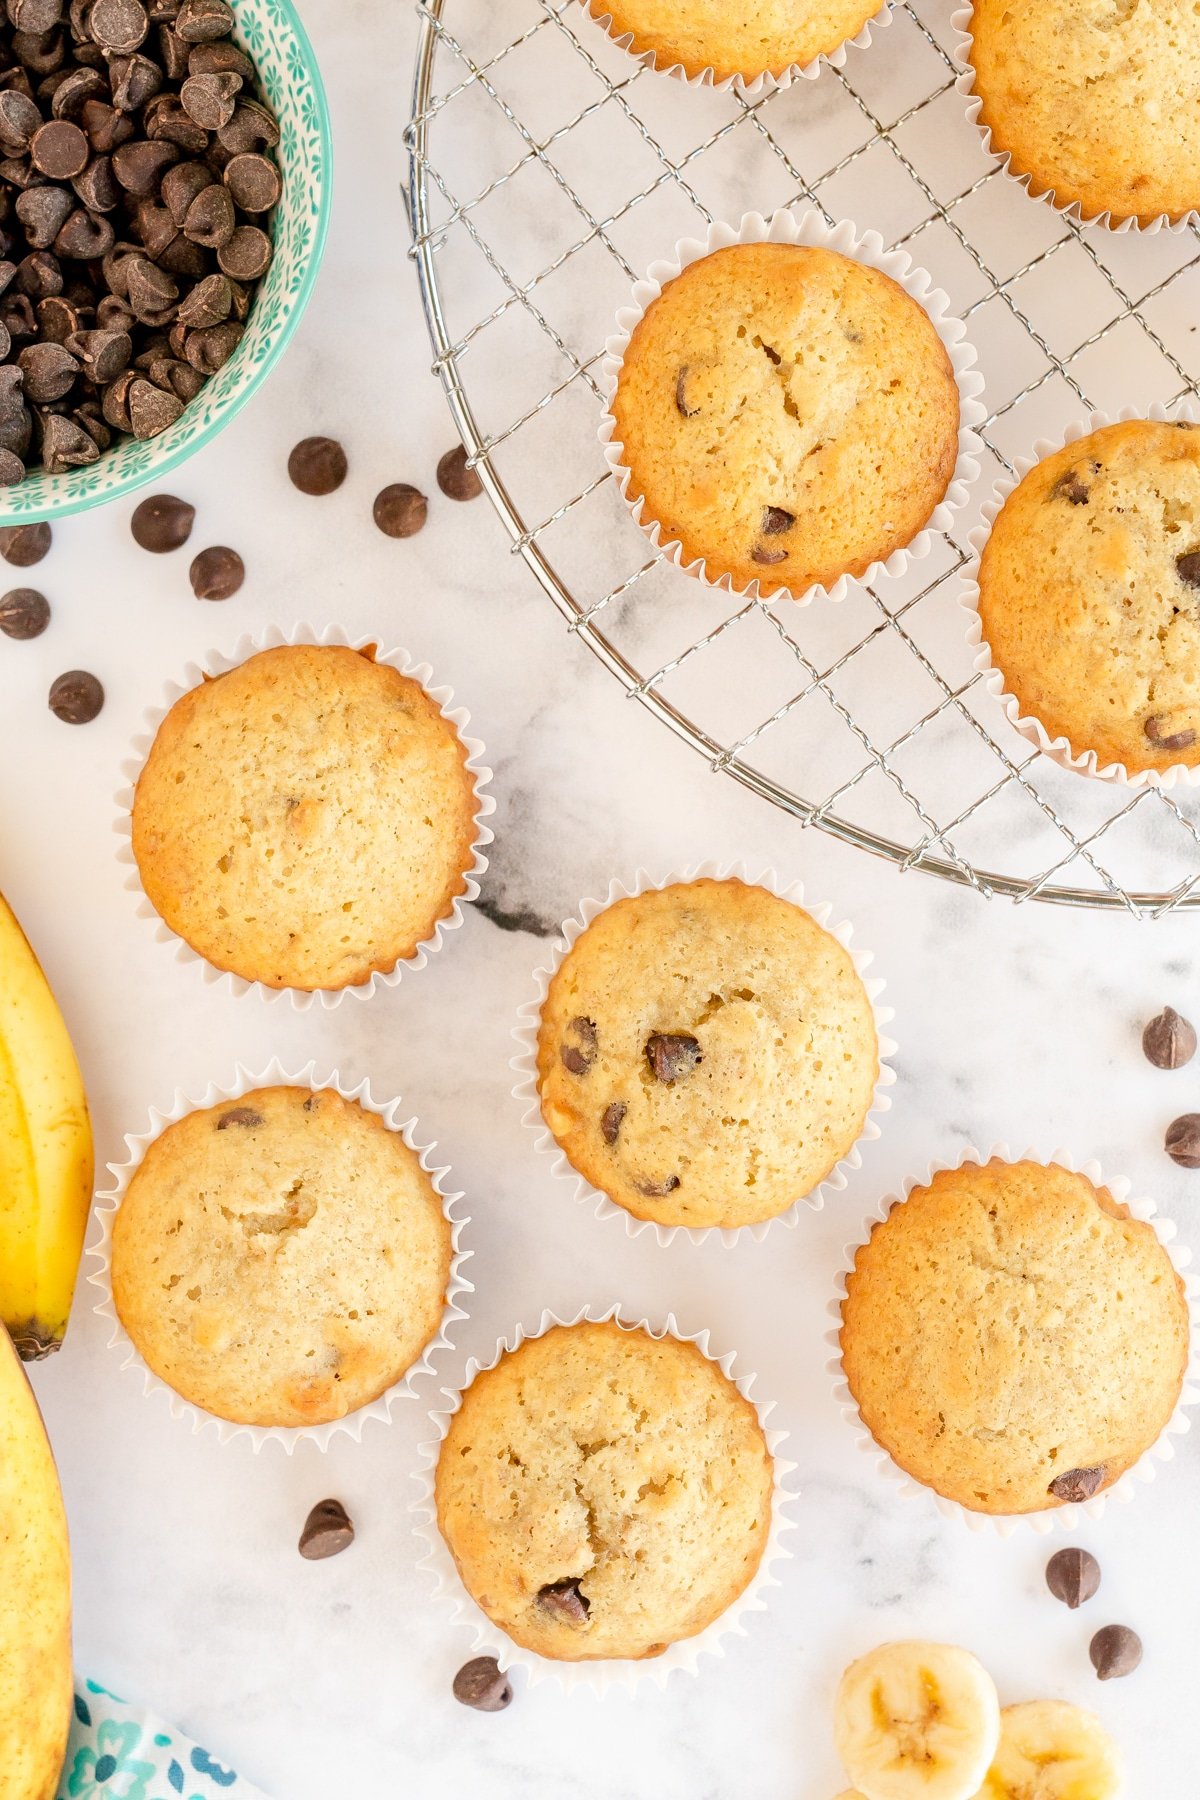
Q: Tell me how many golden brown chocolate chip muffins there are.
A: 9